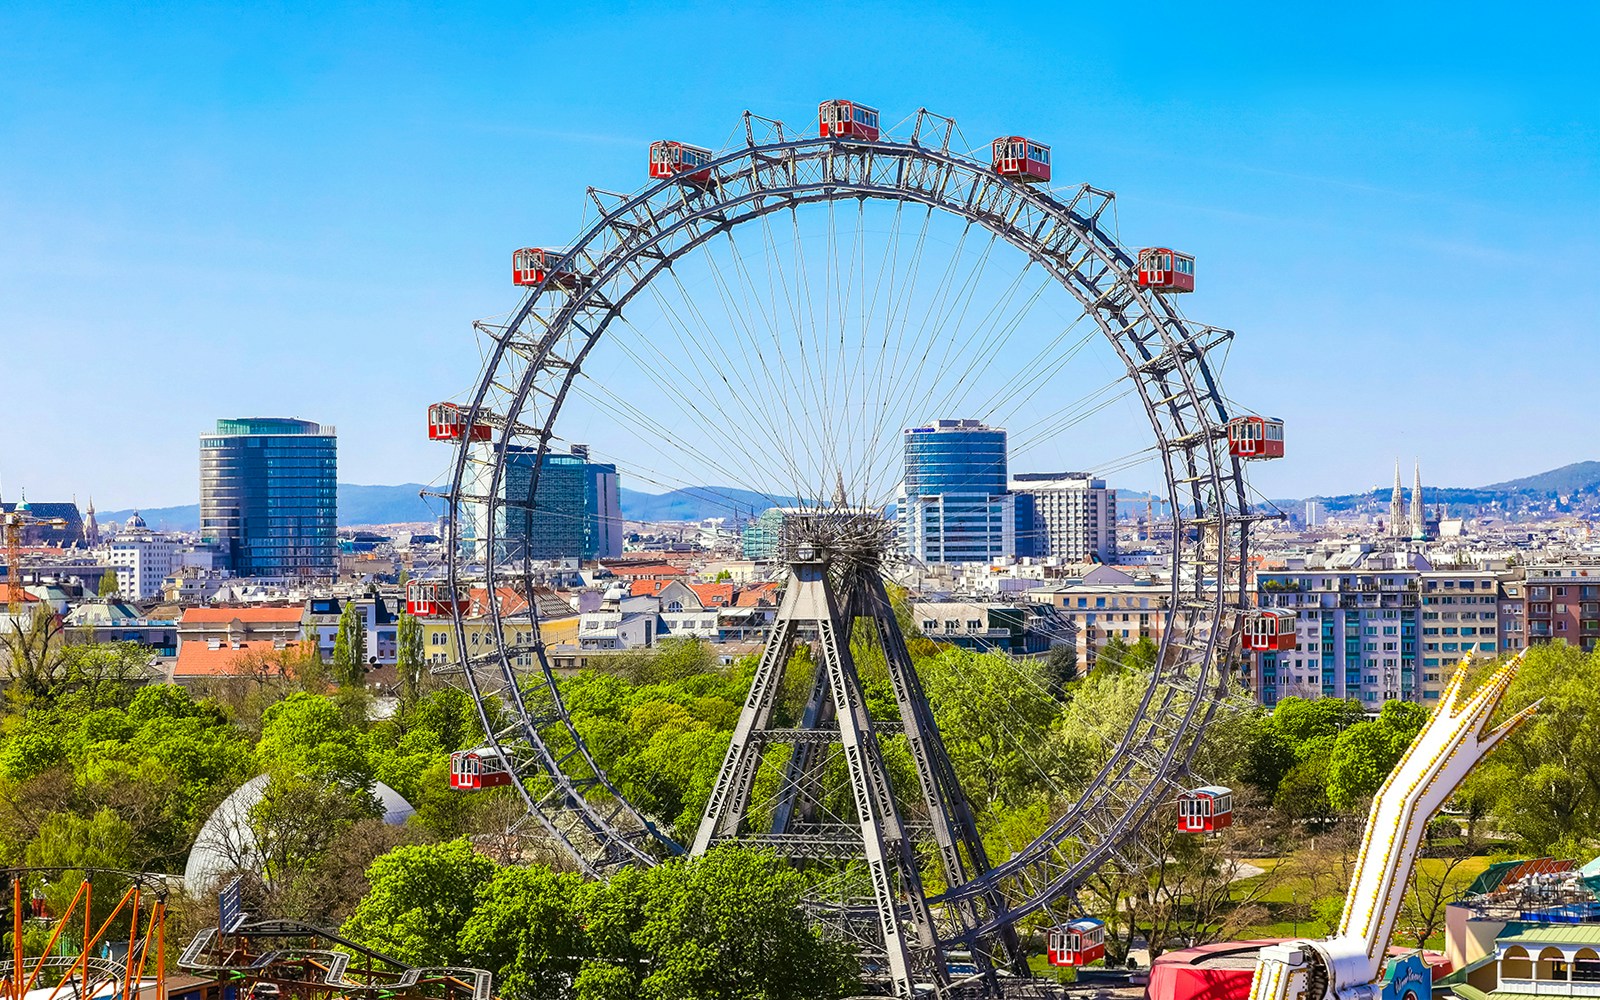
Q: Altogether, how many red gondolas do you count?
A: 12